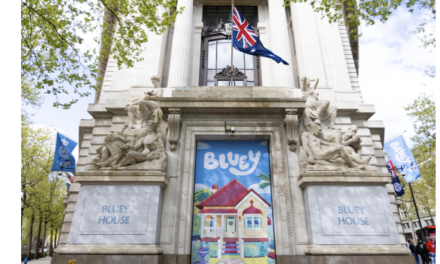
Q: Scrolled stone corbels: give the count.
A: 2